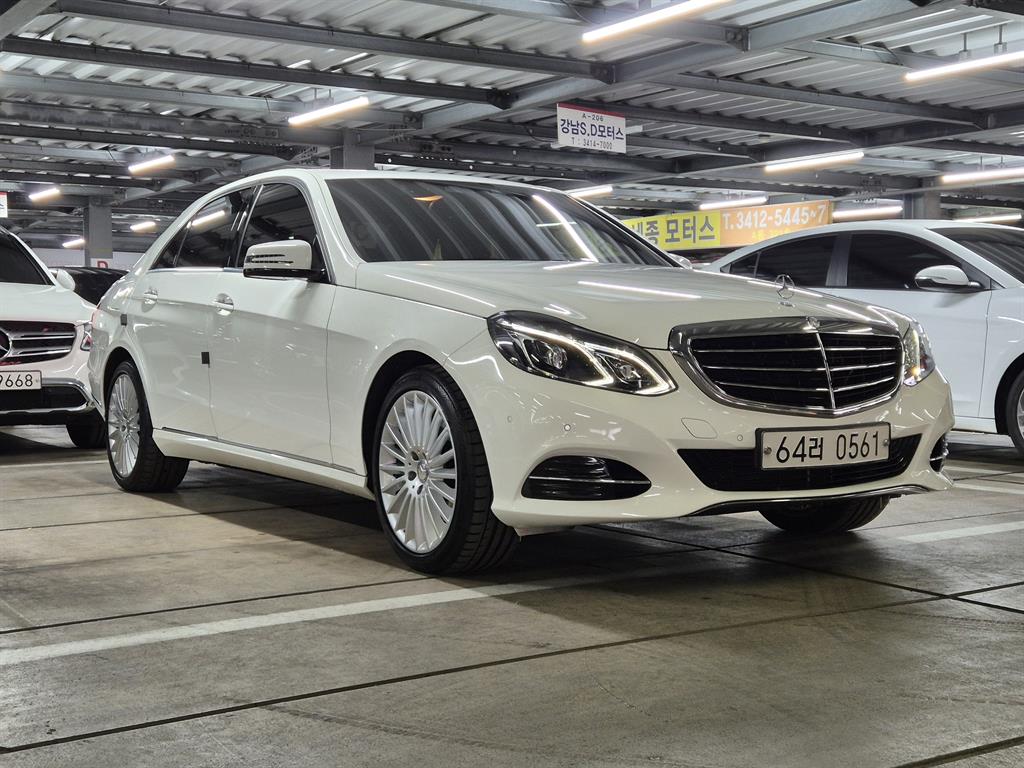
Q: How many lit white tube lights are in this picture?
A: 13